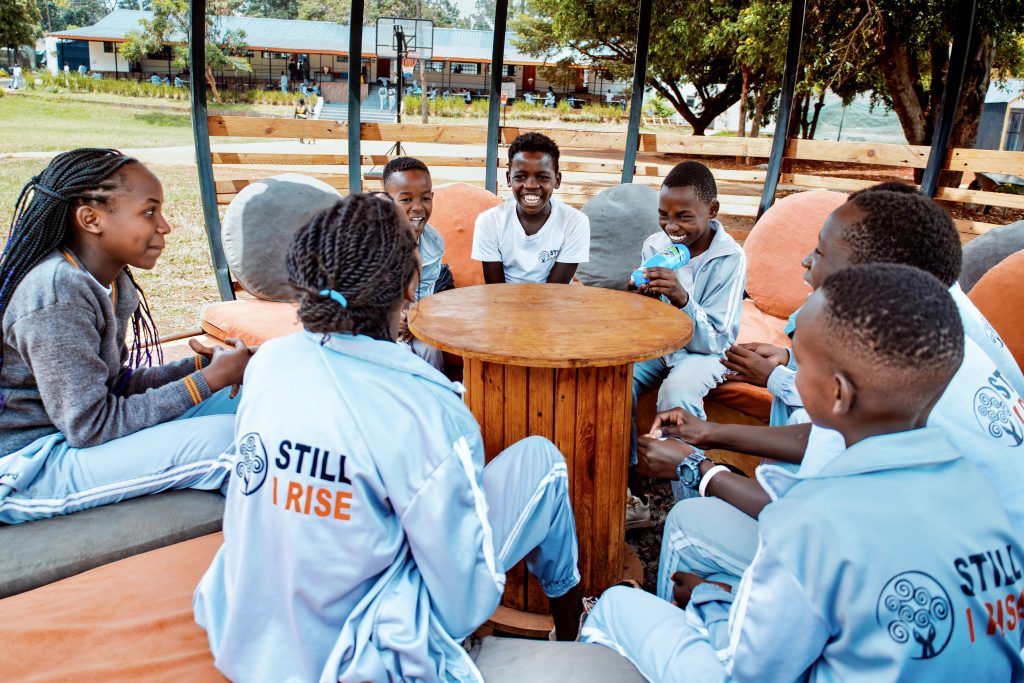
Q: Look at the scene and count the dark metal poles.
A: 6